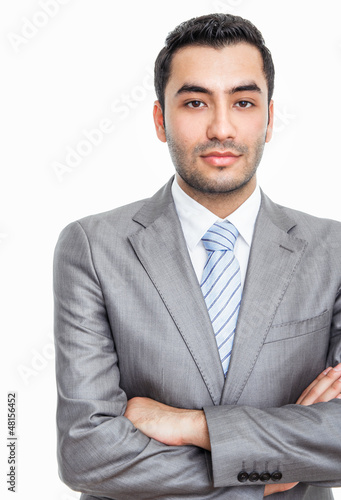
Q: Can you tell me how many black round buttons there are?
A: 4